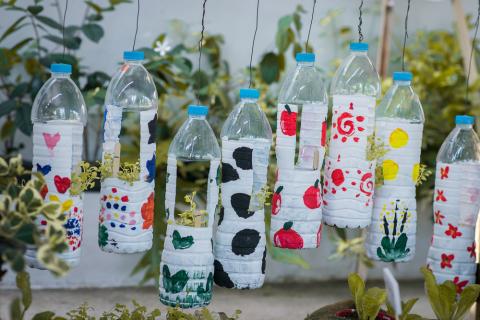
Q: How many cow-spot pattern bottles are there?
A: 1